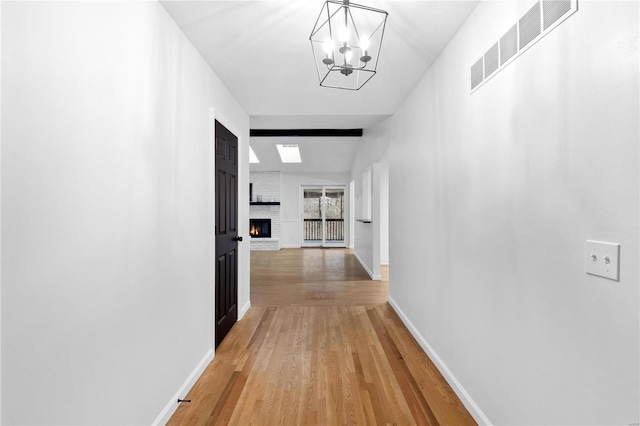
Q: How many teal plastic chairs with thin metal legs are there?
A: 0